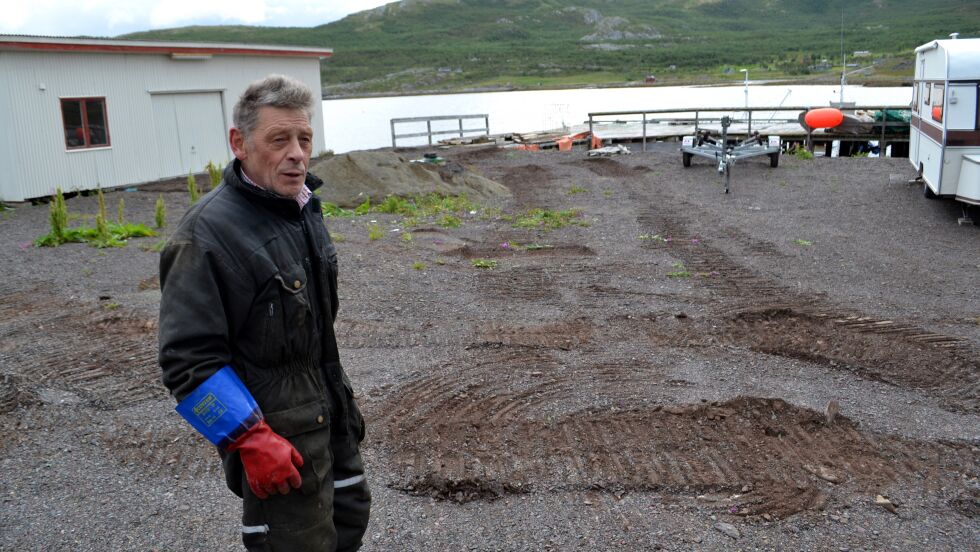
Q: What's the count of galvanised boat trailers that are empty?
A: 1